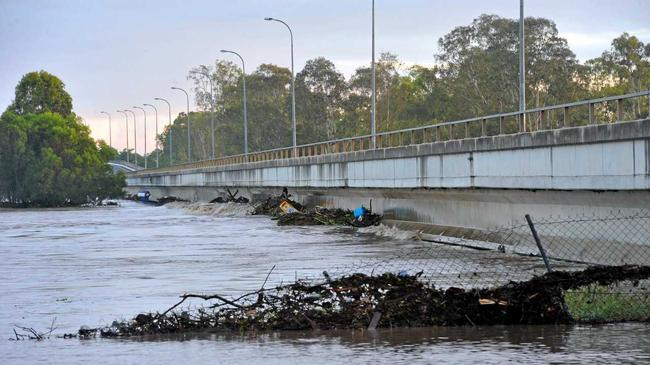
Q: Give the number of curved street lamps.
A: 10